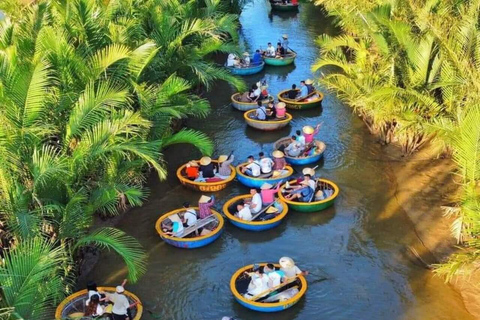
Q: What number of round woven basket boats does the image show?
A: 14